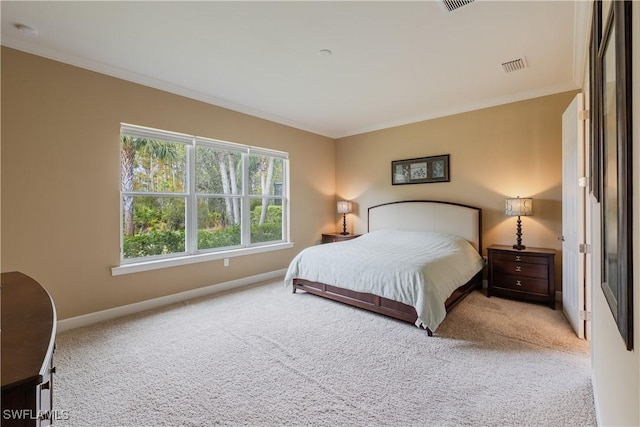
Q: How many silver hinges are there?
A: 4